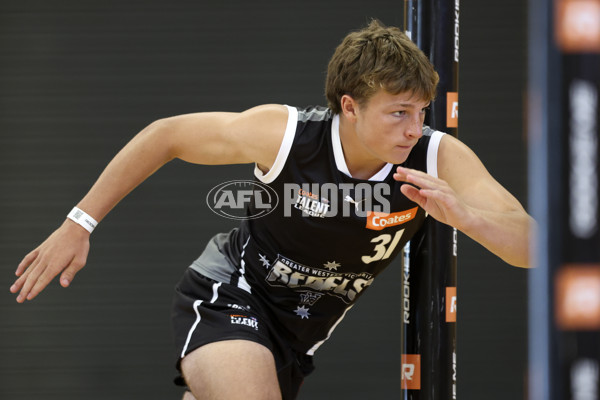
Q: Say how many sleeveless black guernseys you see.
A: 1